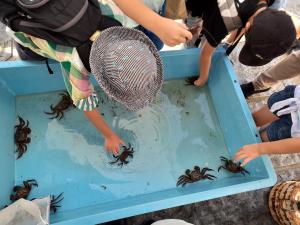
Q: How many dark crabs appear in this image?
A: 8